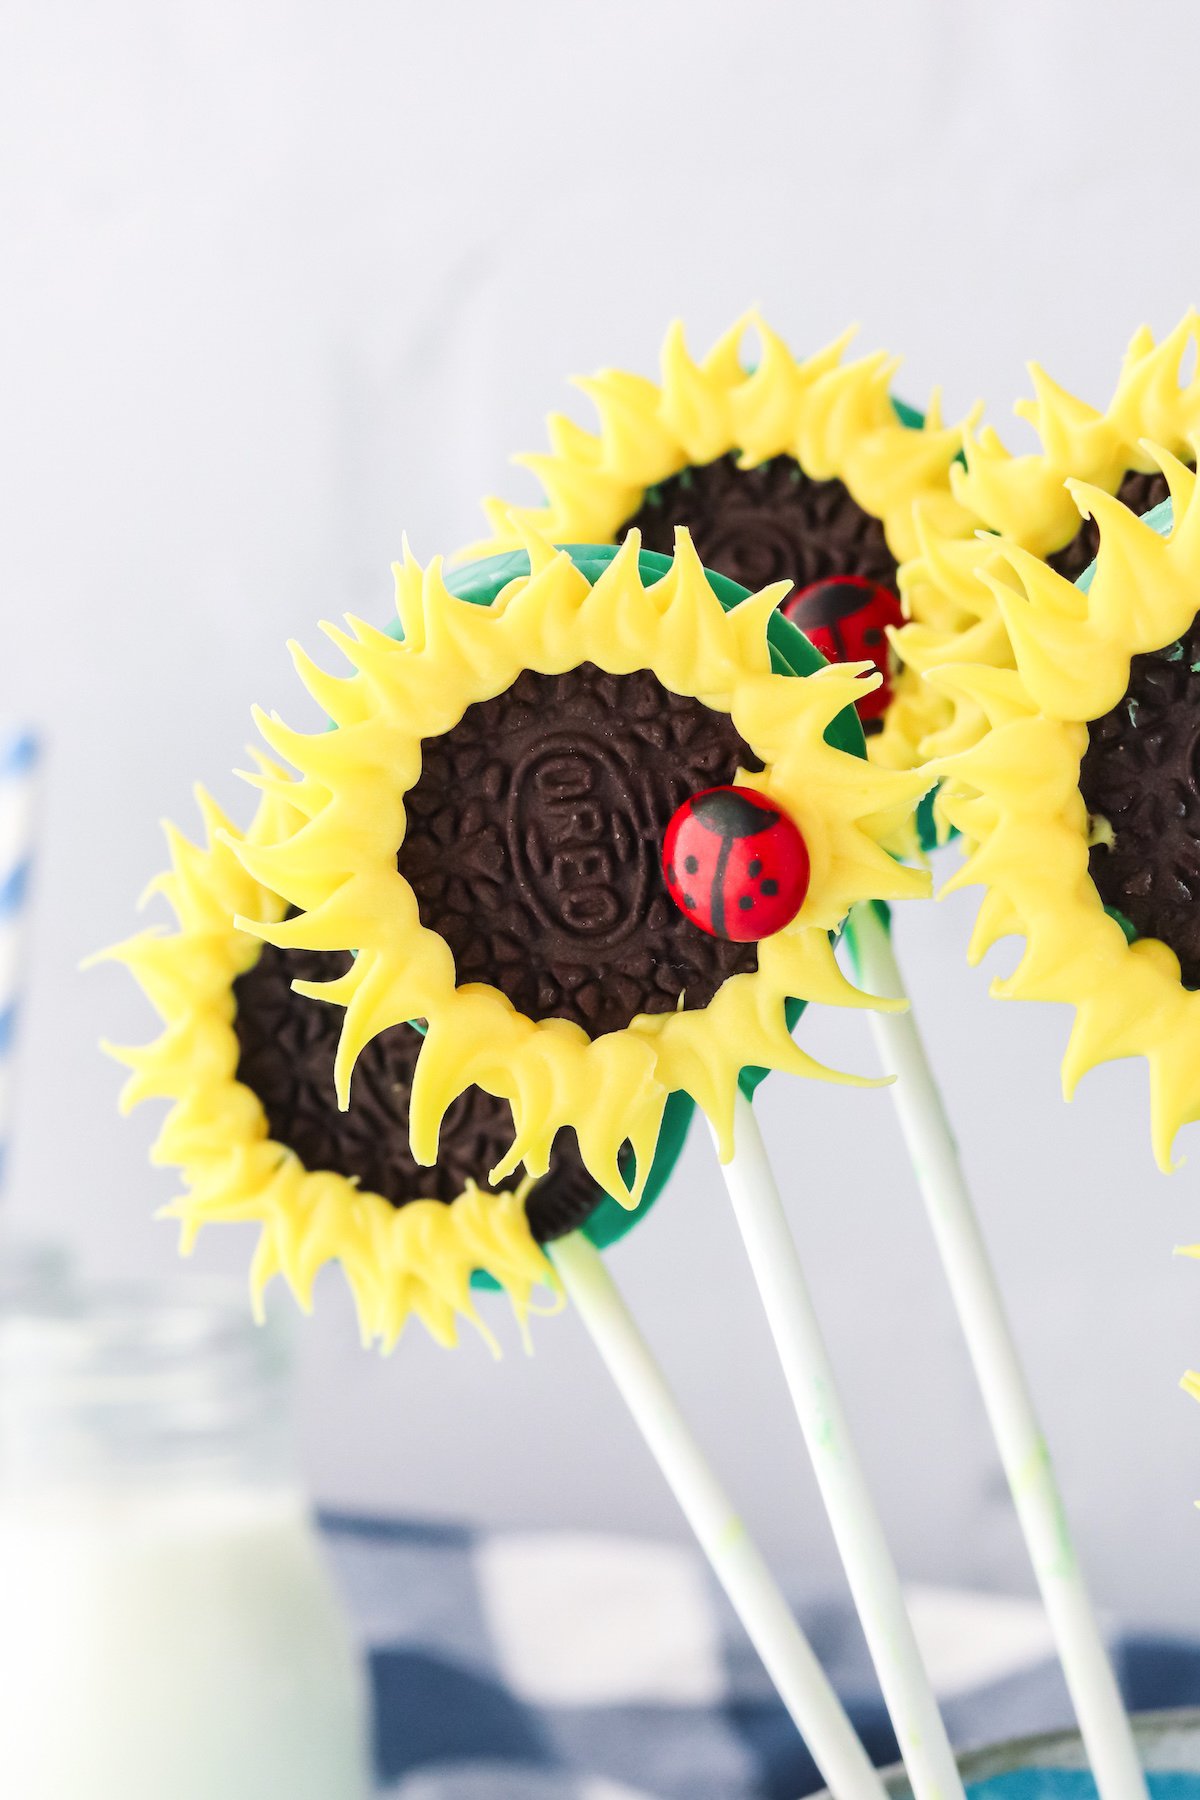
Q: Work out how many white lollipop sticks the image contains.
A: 3